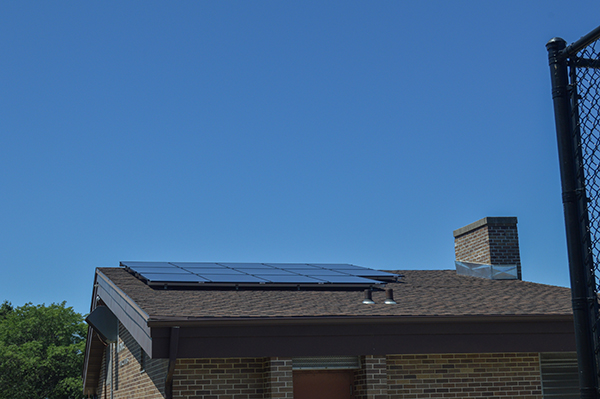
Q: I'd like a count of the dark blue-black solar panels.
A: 14